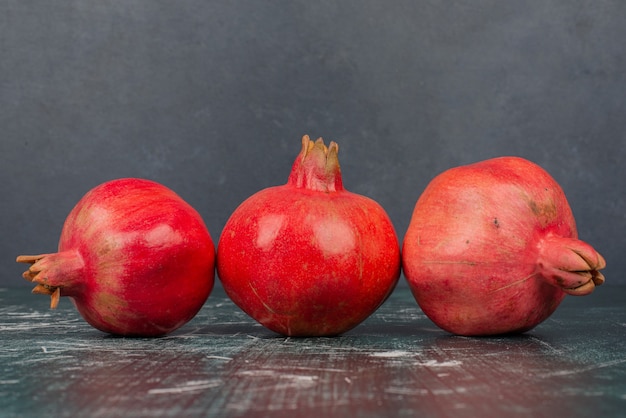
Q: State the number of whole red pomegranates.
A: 3